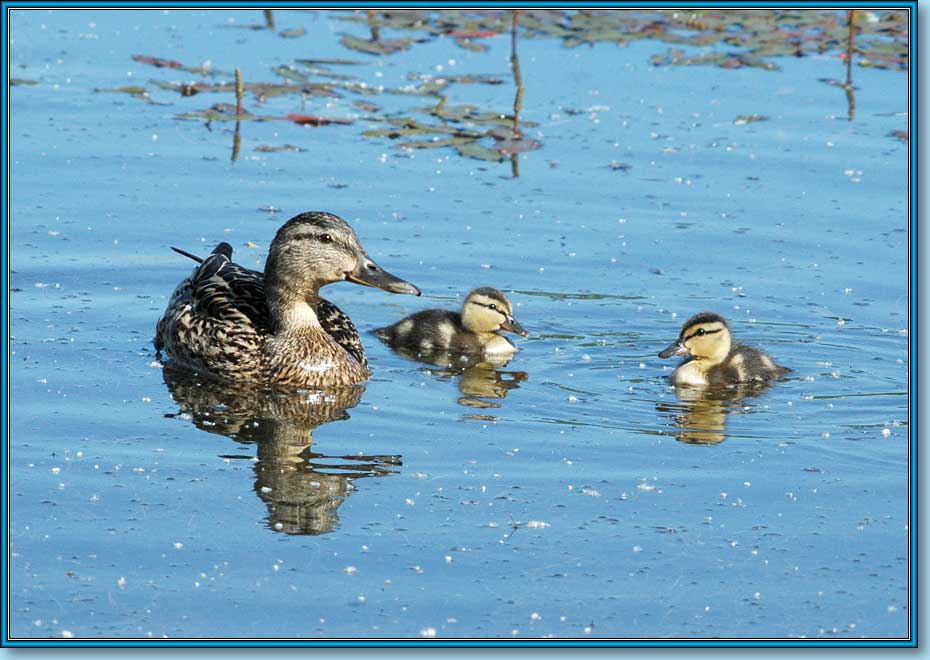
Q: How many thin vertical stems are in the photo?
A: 5